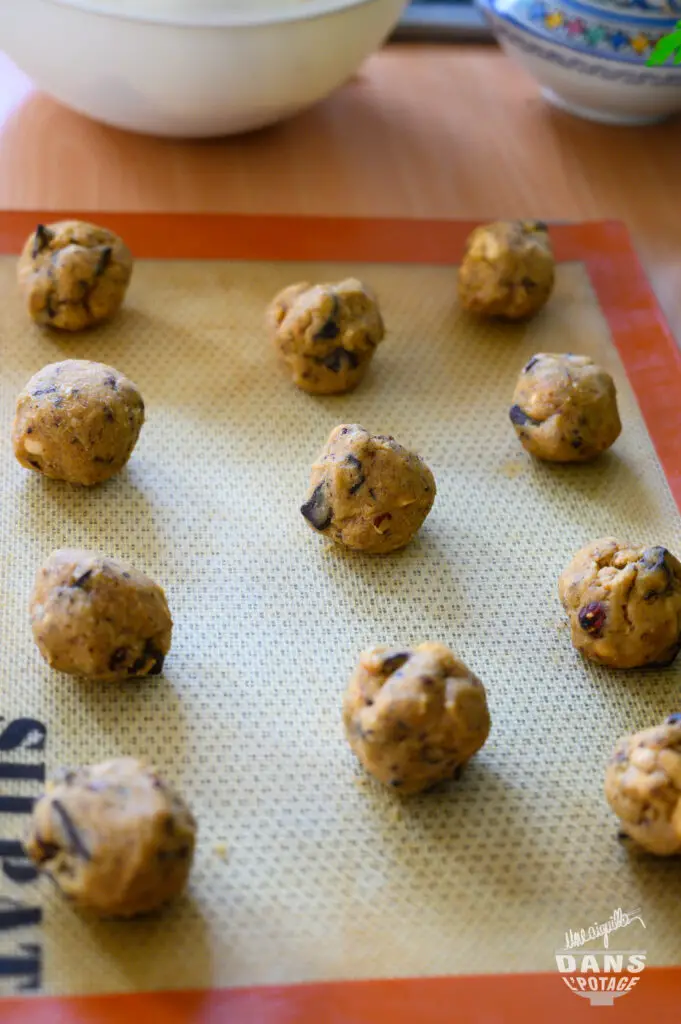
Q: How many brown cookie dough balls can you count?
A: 11